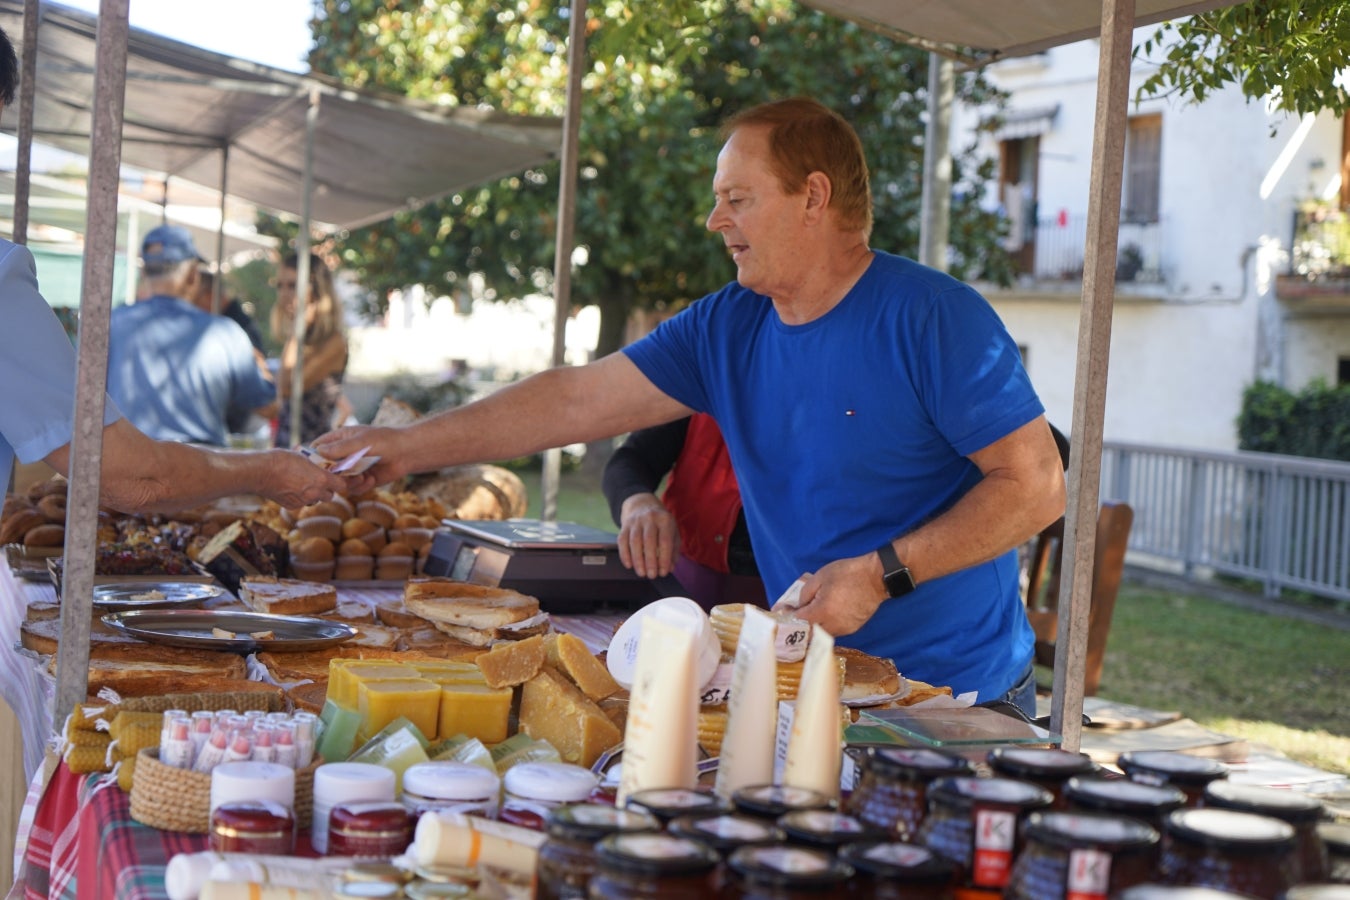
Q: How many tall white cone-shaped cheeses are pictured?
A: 3